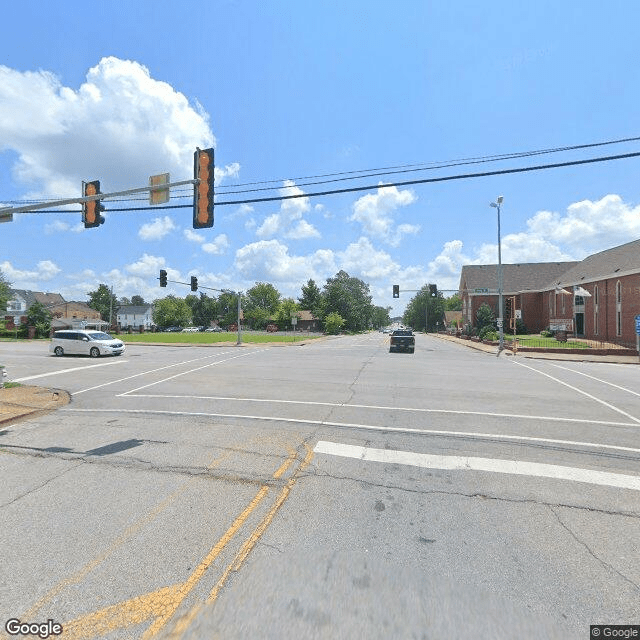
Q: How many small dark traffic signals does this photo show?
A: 4